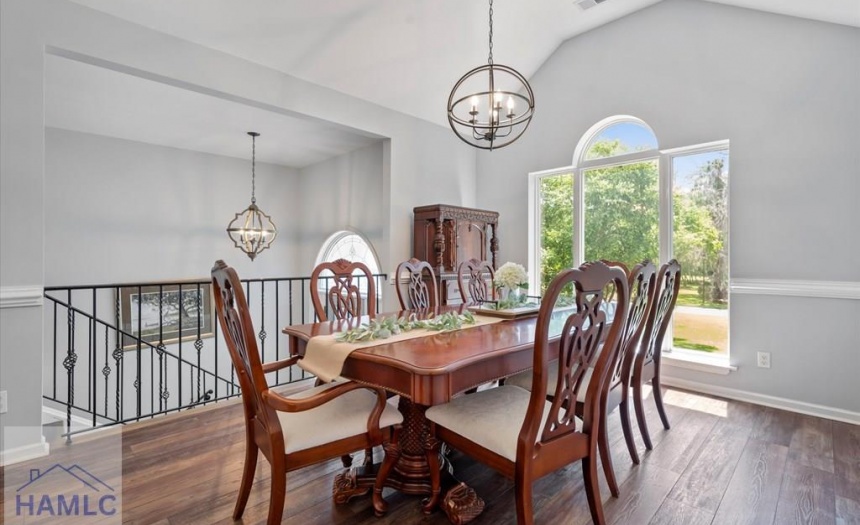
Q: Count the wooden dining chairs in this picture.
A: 8